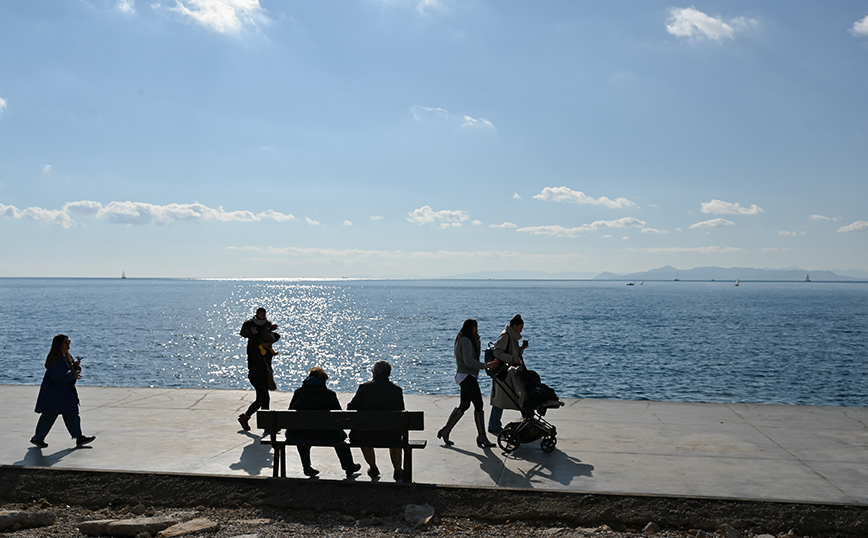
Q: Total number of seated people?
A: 2